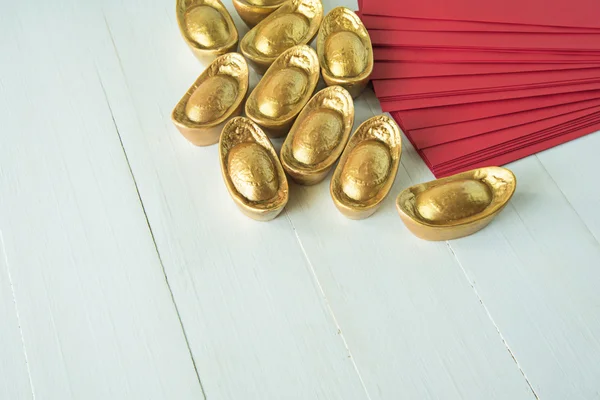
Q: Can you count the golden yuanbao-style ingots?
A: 10